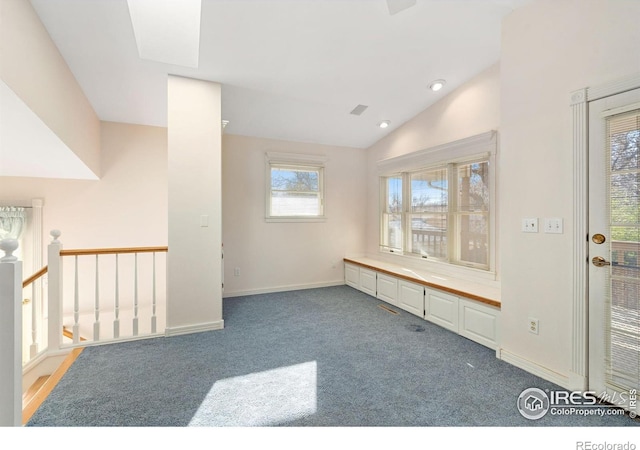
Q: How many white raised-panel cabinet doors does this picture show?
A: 6